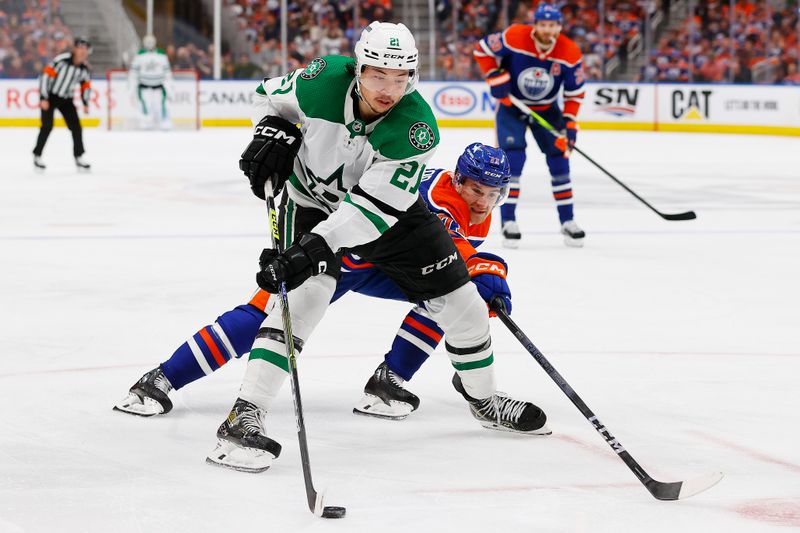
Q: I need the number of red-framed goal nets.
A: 1